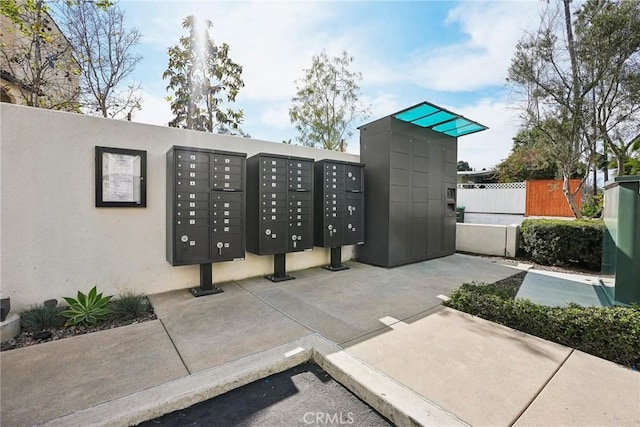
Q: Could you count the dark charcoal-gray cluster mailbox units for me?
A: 3